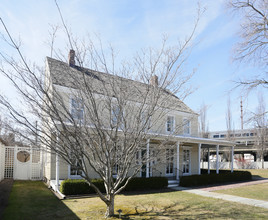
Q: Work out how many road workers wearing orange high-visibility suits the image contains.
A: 0